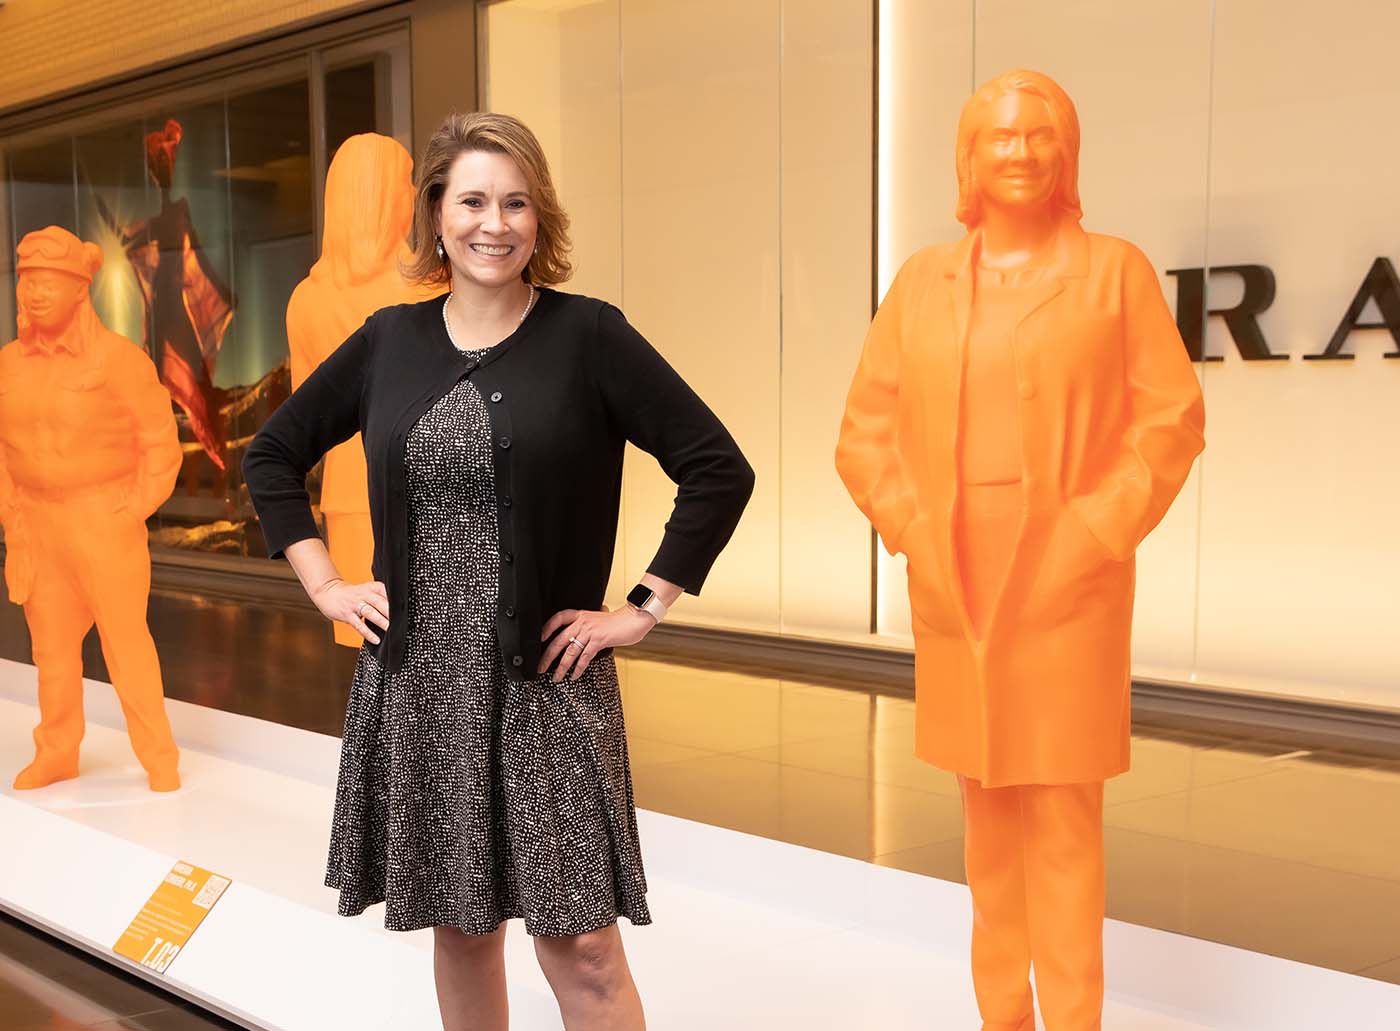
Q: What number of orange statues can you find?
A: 3